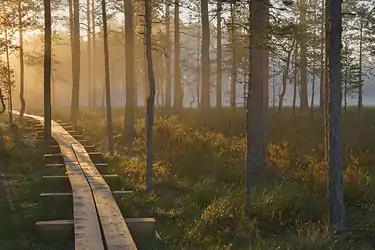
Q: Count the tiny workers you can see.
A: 0